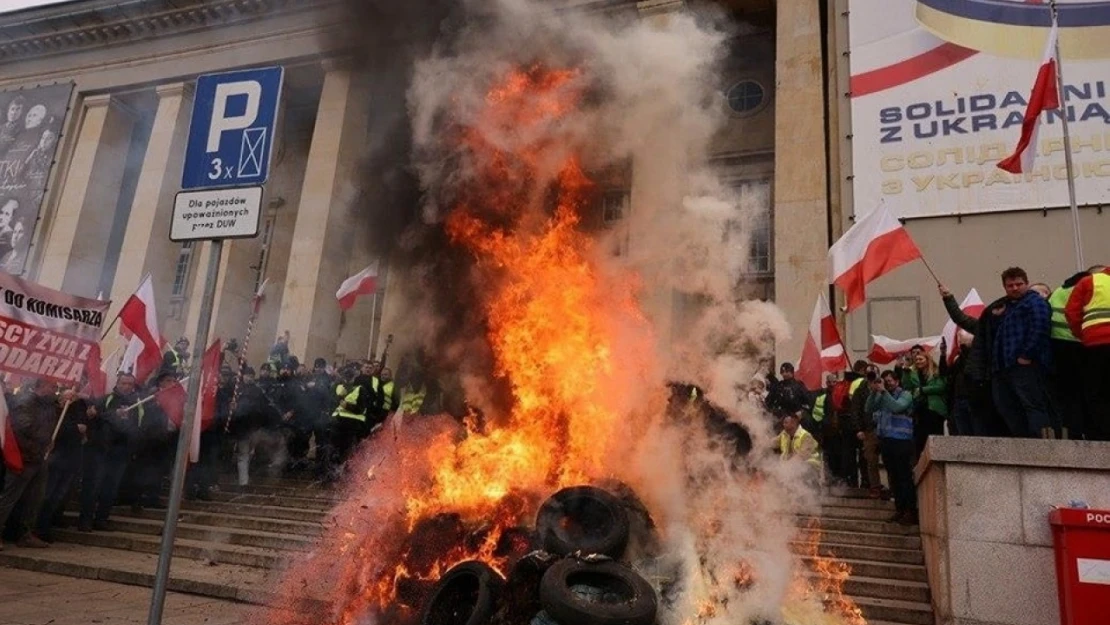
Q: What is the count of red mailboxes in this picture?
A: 1